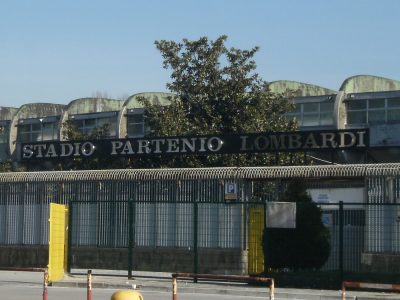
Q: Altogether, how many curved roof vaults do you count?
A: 6